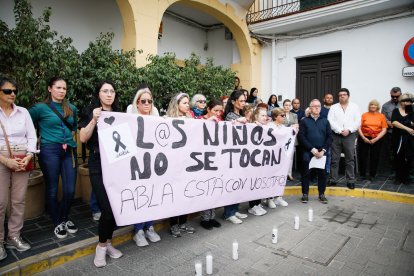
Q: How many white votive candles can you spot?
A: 6